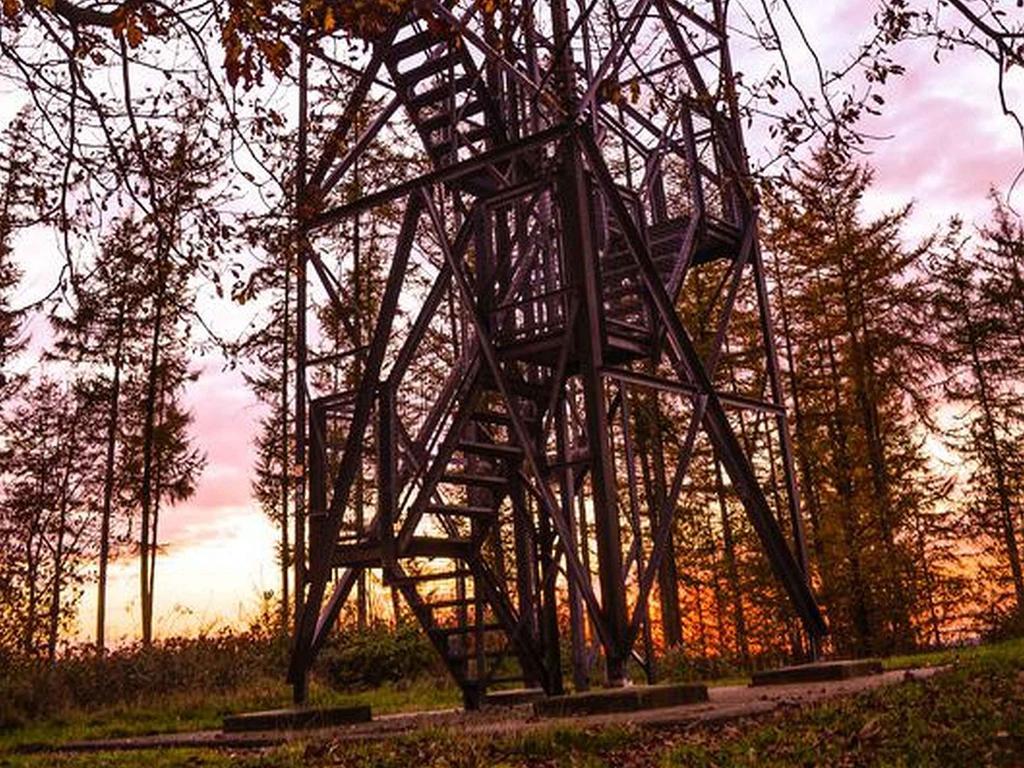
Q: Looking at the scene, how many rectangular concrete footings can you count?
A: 4